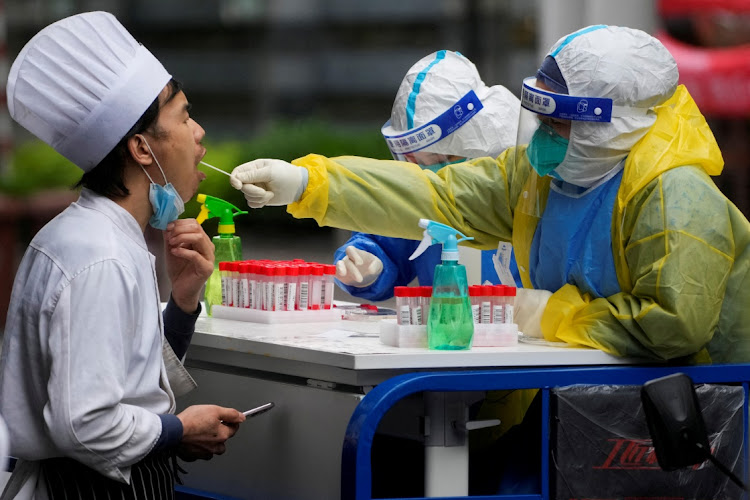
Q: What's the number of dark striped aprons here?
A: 1